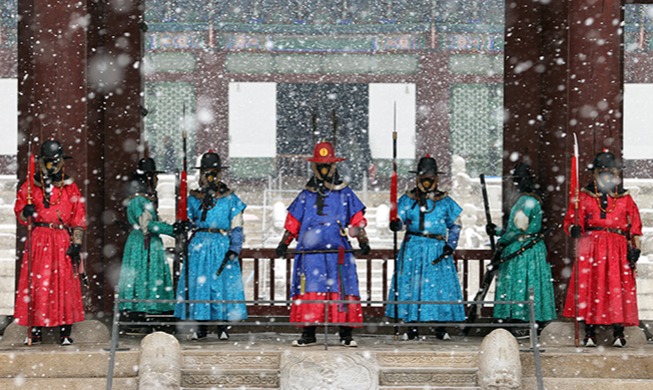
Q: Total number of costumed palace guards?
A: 7